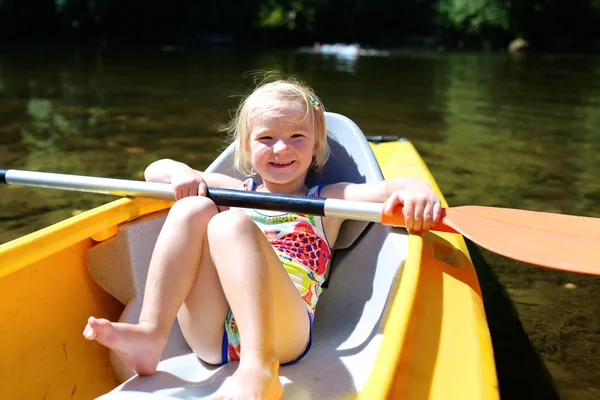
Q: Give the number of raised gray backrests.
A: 1